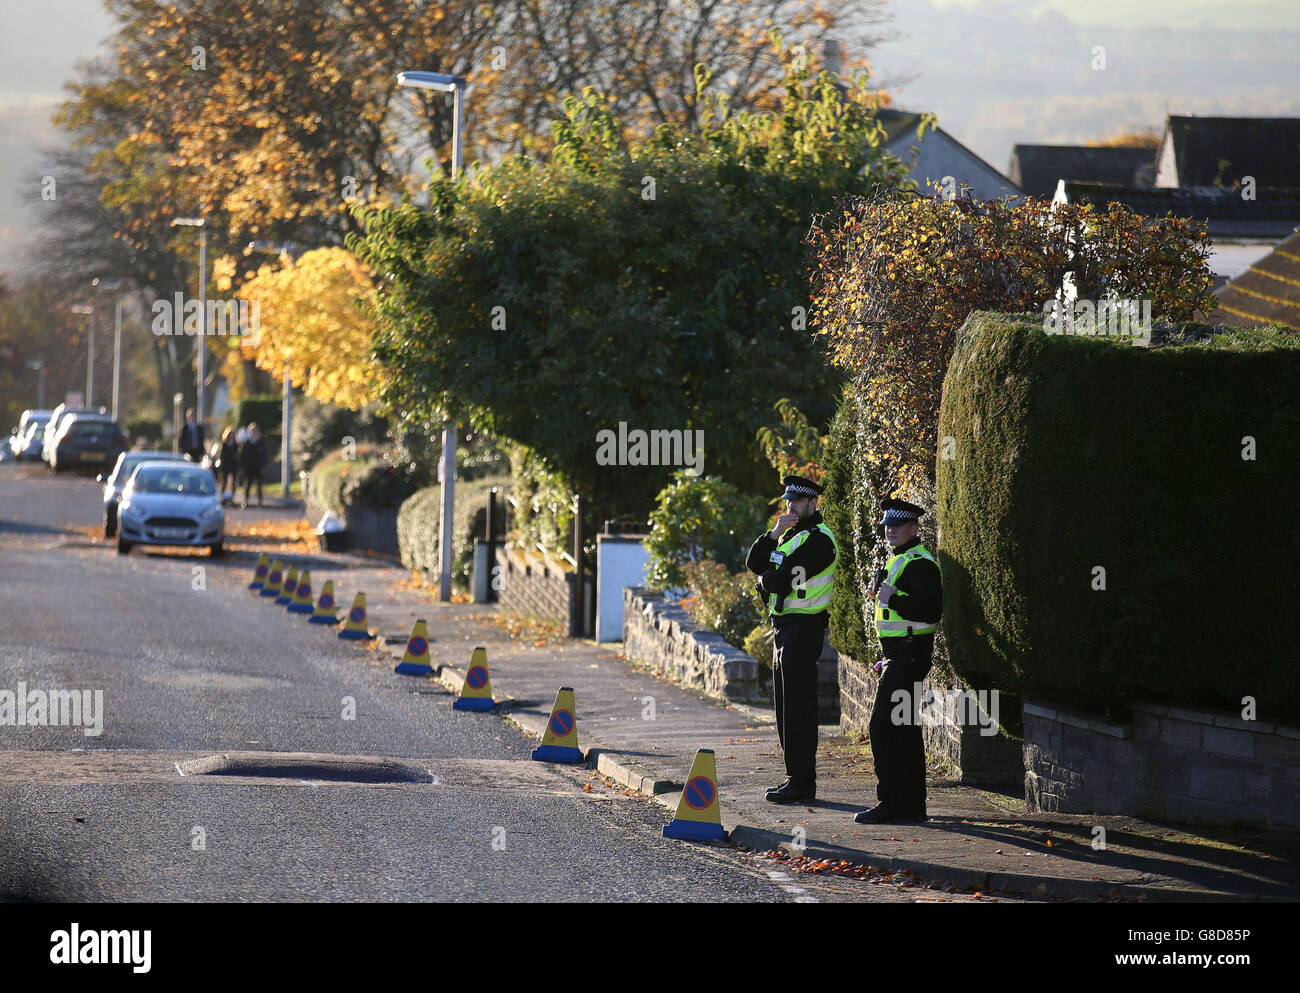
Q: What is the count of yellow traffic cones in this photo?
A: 10